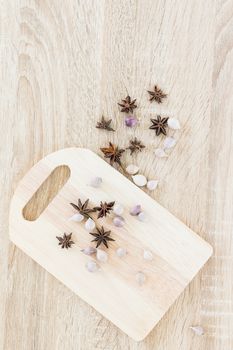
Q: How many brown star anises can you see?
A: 10